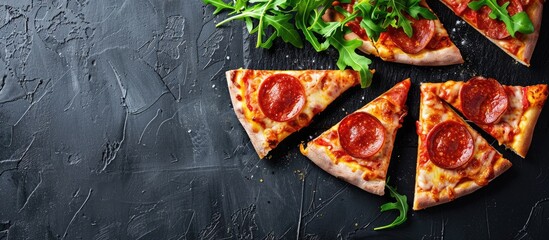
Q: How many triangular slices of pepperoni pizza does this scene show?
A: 6